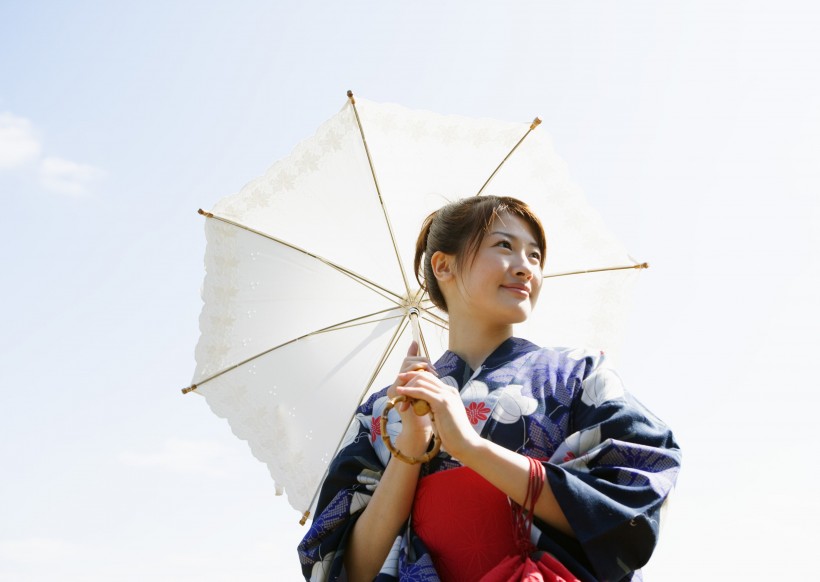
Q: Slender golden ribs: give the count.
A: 8